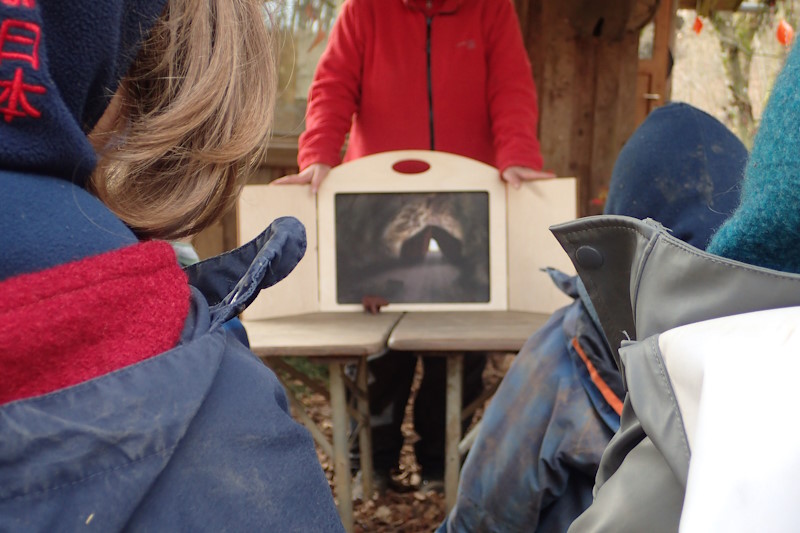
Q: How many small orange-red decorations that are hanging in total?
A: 2